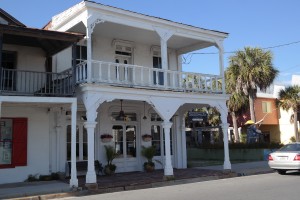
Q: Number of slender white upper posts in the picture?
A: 3